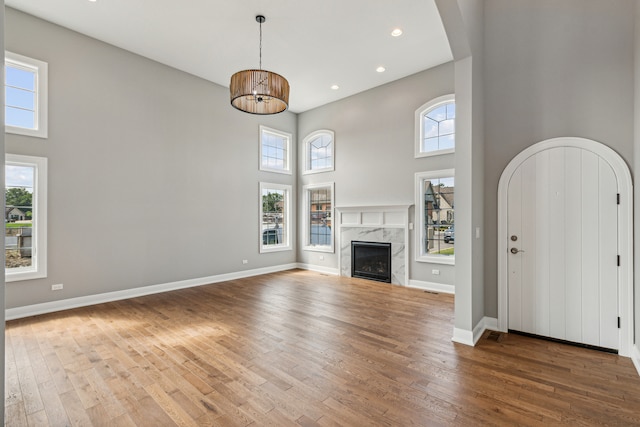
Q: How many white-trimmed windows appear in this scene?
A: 8